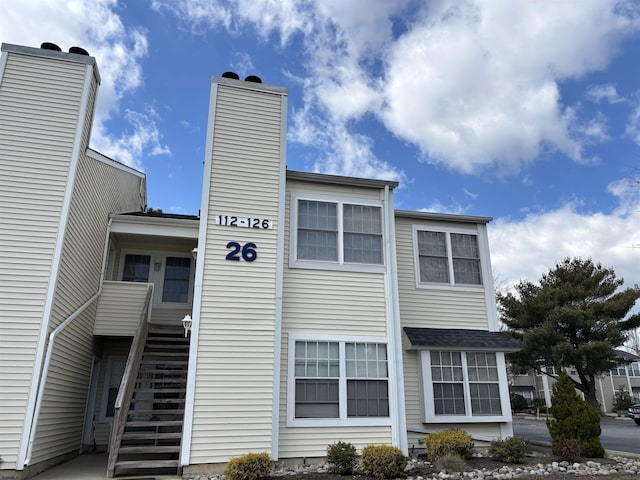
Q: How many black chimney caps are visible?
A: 4